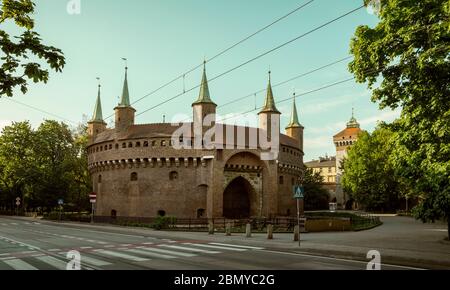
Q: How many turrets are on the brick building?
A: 5